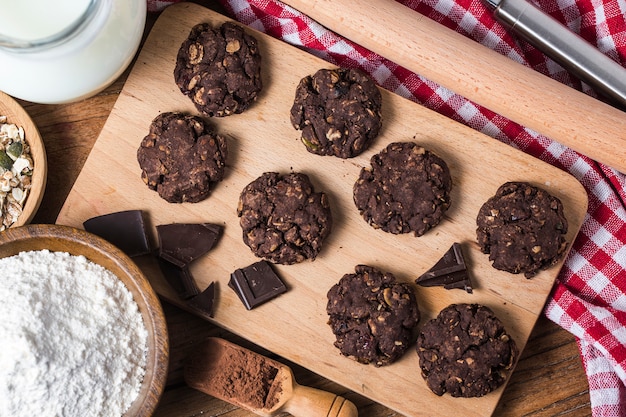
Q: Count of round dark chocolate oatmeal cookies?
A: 8